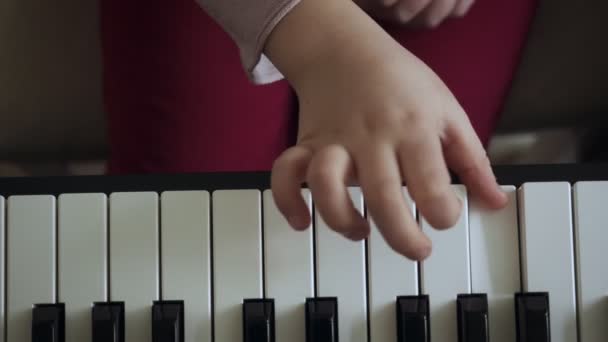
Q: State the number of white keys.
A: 13